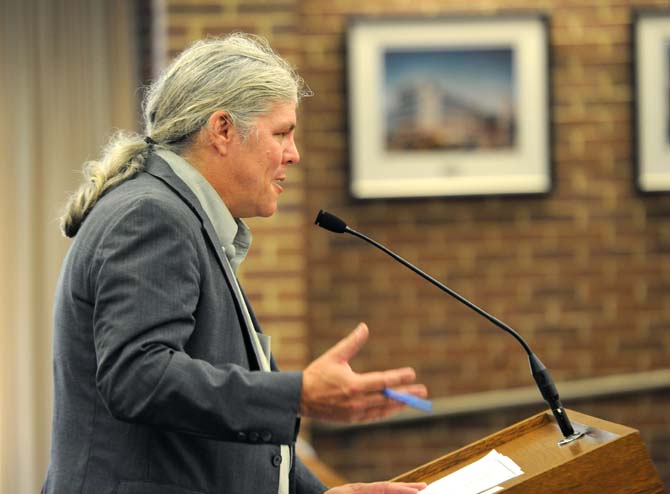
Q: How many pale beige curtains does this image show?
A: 1